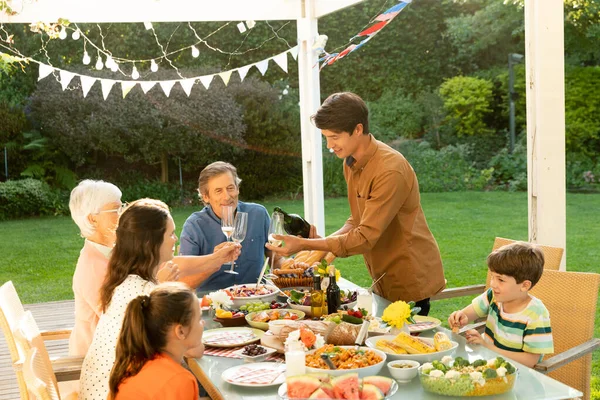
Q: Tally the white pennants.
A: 14